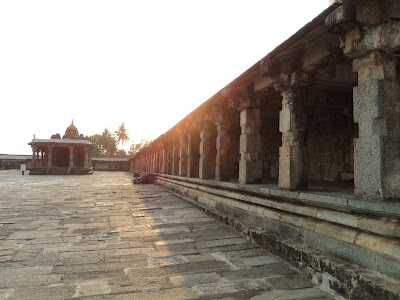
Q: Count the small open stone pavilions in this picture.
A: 1